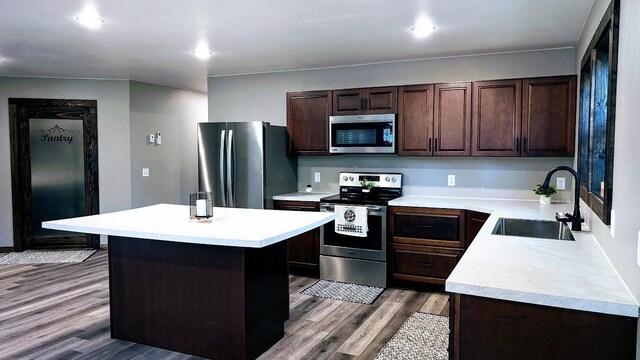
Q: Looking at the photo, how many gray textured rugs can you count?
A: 3